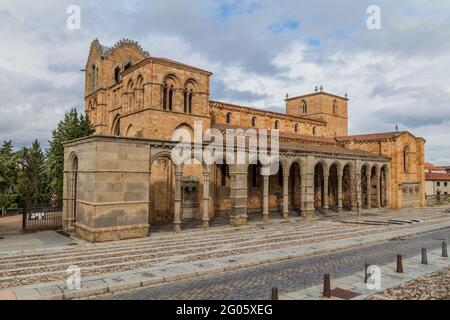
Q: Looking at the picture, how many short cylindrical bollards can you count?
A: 6